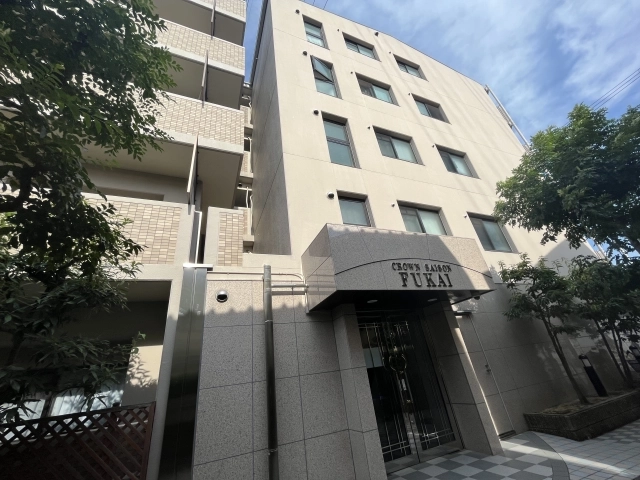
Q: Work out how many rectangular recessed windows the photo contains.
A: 12